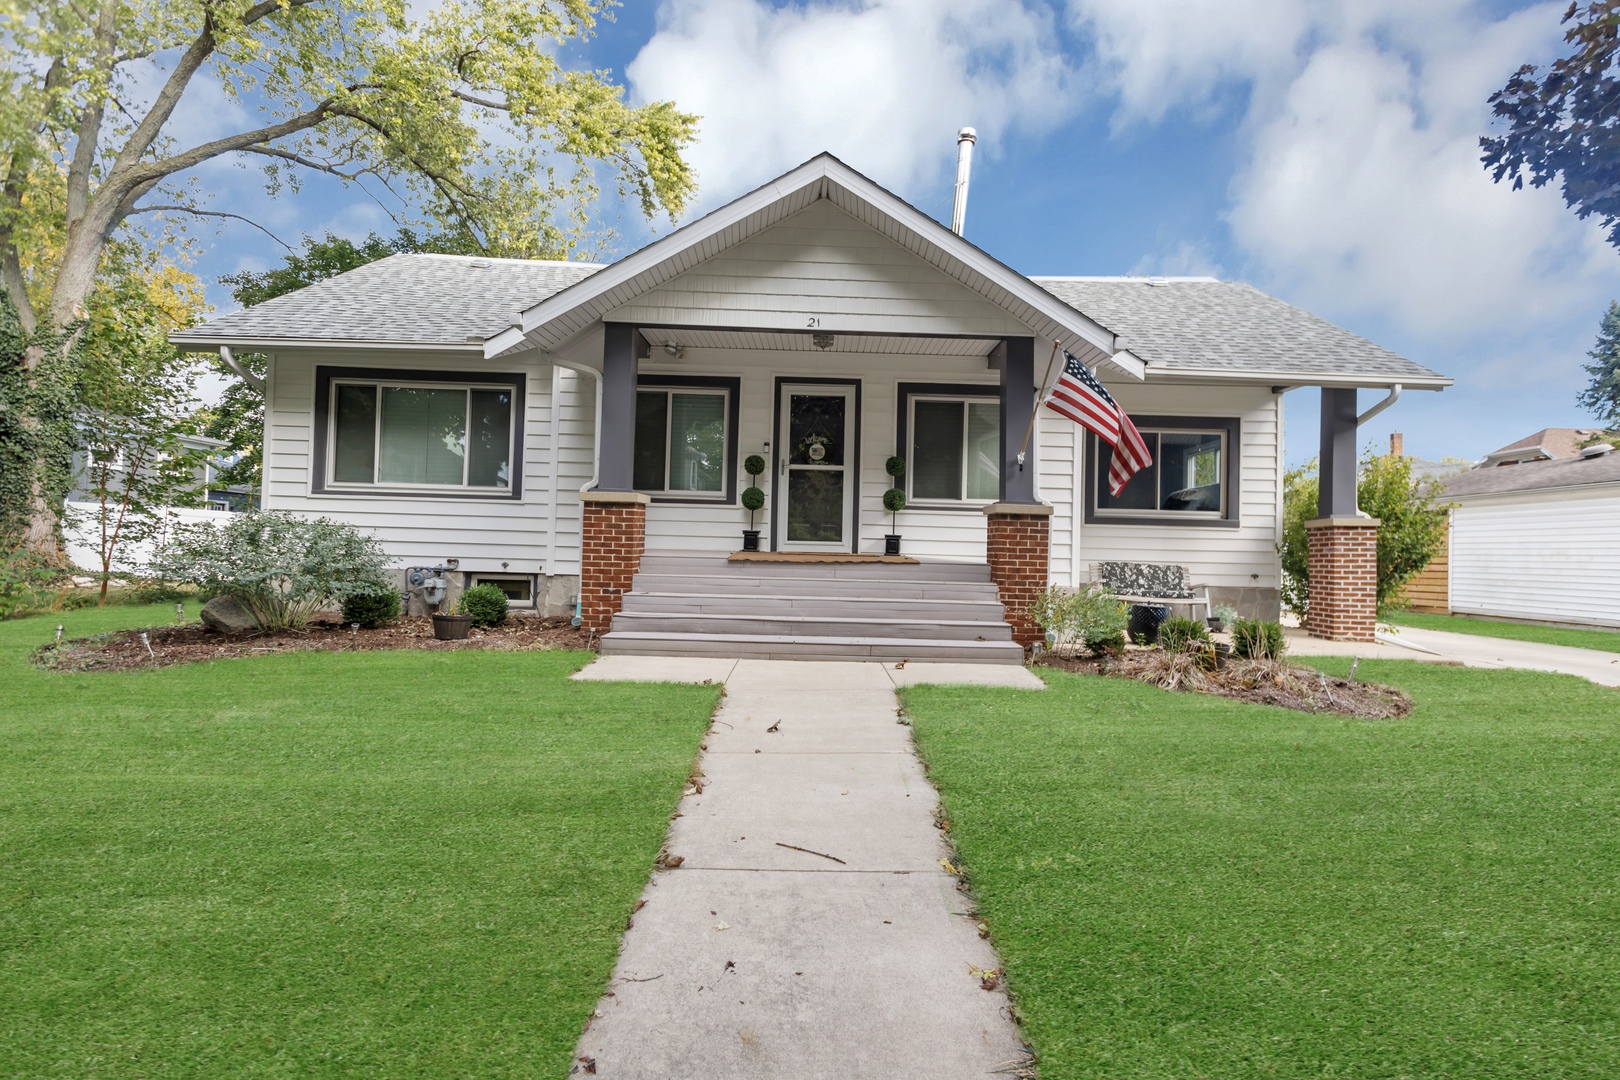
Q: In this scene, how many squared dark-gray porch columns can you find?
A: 3